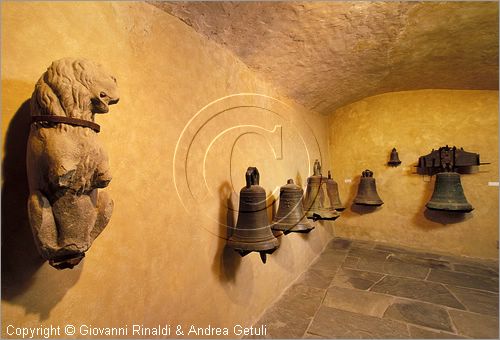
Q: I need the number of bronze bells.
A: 7